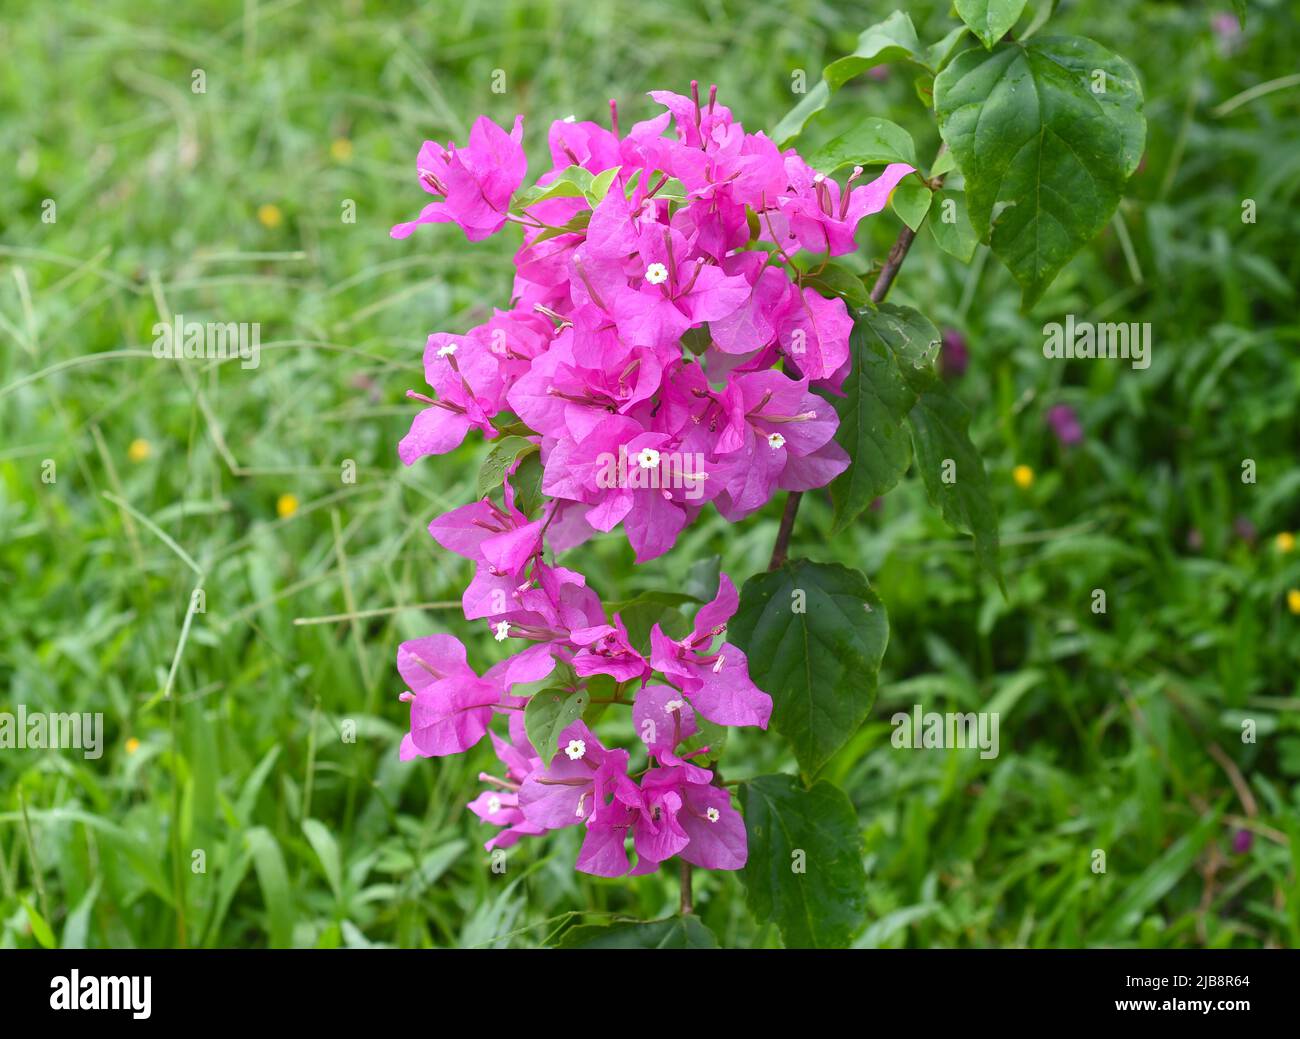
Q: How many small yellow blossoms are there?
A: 8